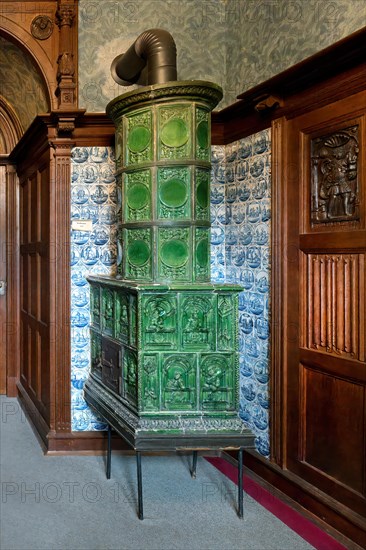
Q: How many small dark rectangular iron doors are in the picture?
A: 1